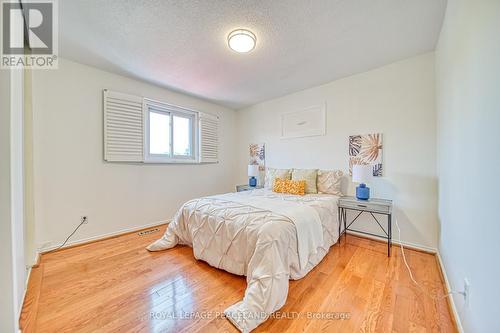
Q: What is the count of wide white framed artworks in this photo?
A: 1